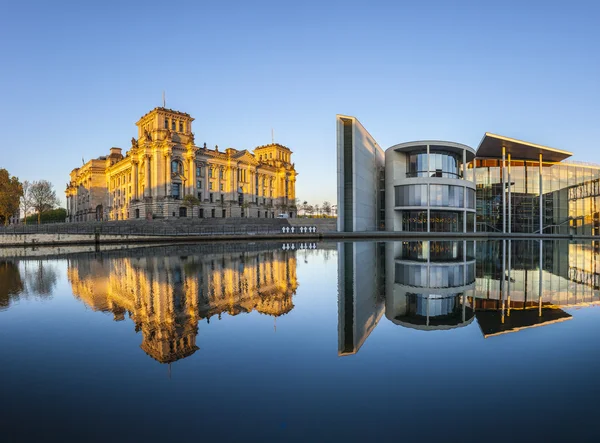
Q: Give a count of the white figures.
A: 7